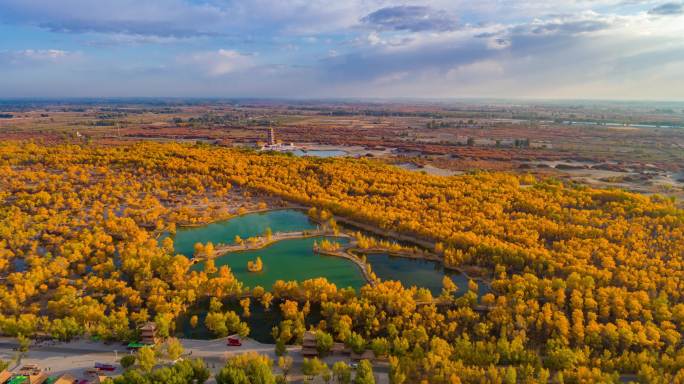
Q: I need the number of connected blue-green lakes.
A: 3